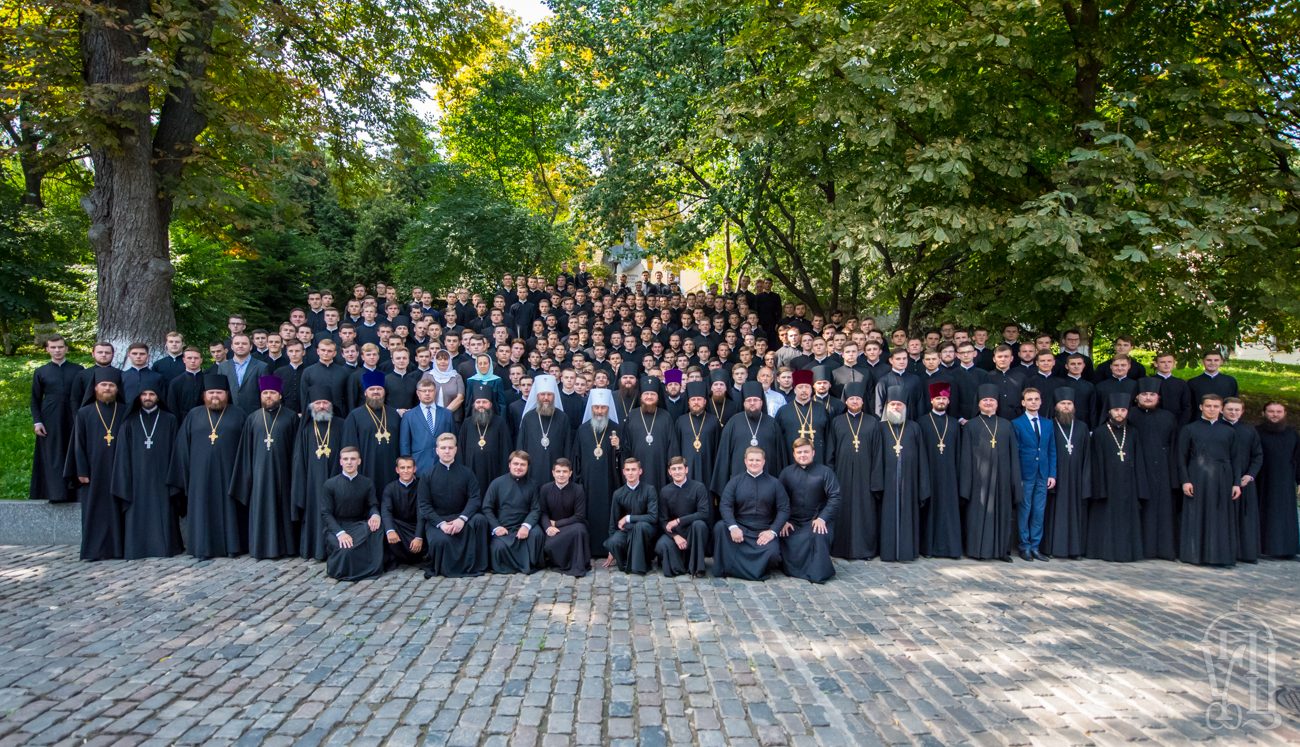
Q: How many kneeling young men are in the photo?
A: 9